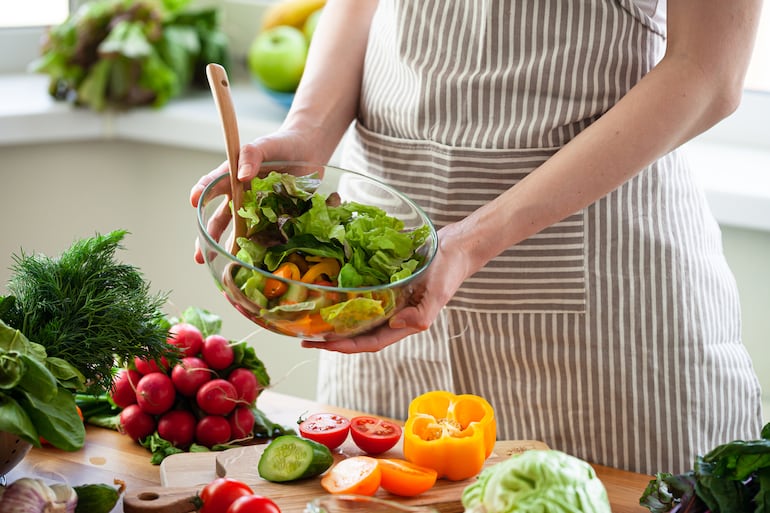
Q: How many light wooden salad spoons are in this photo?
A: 1